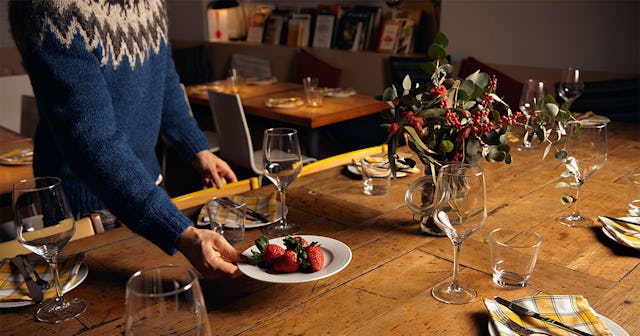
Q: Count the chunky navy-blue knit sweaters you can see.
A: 1